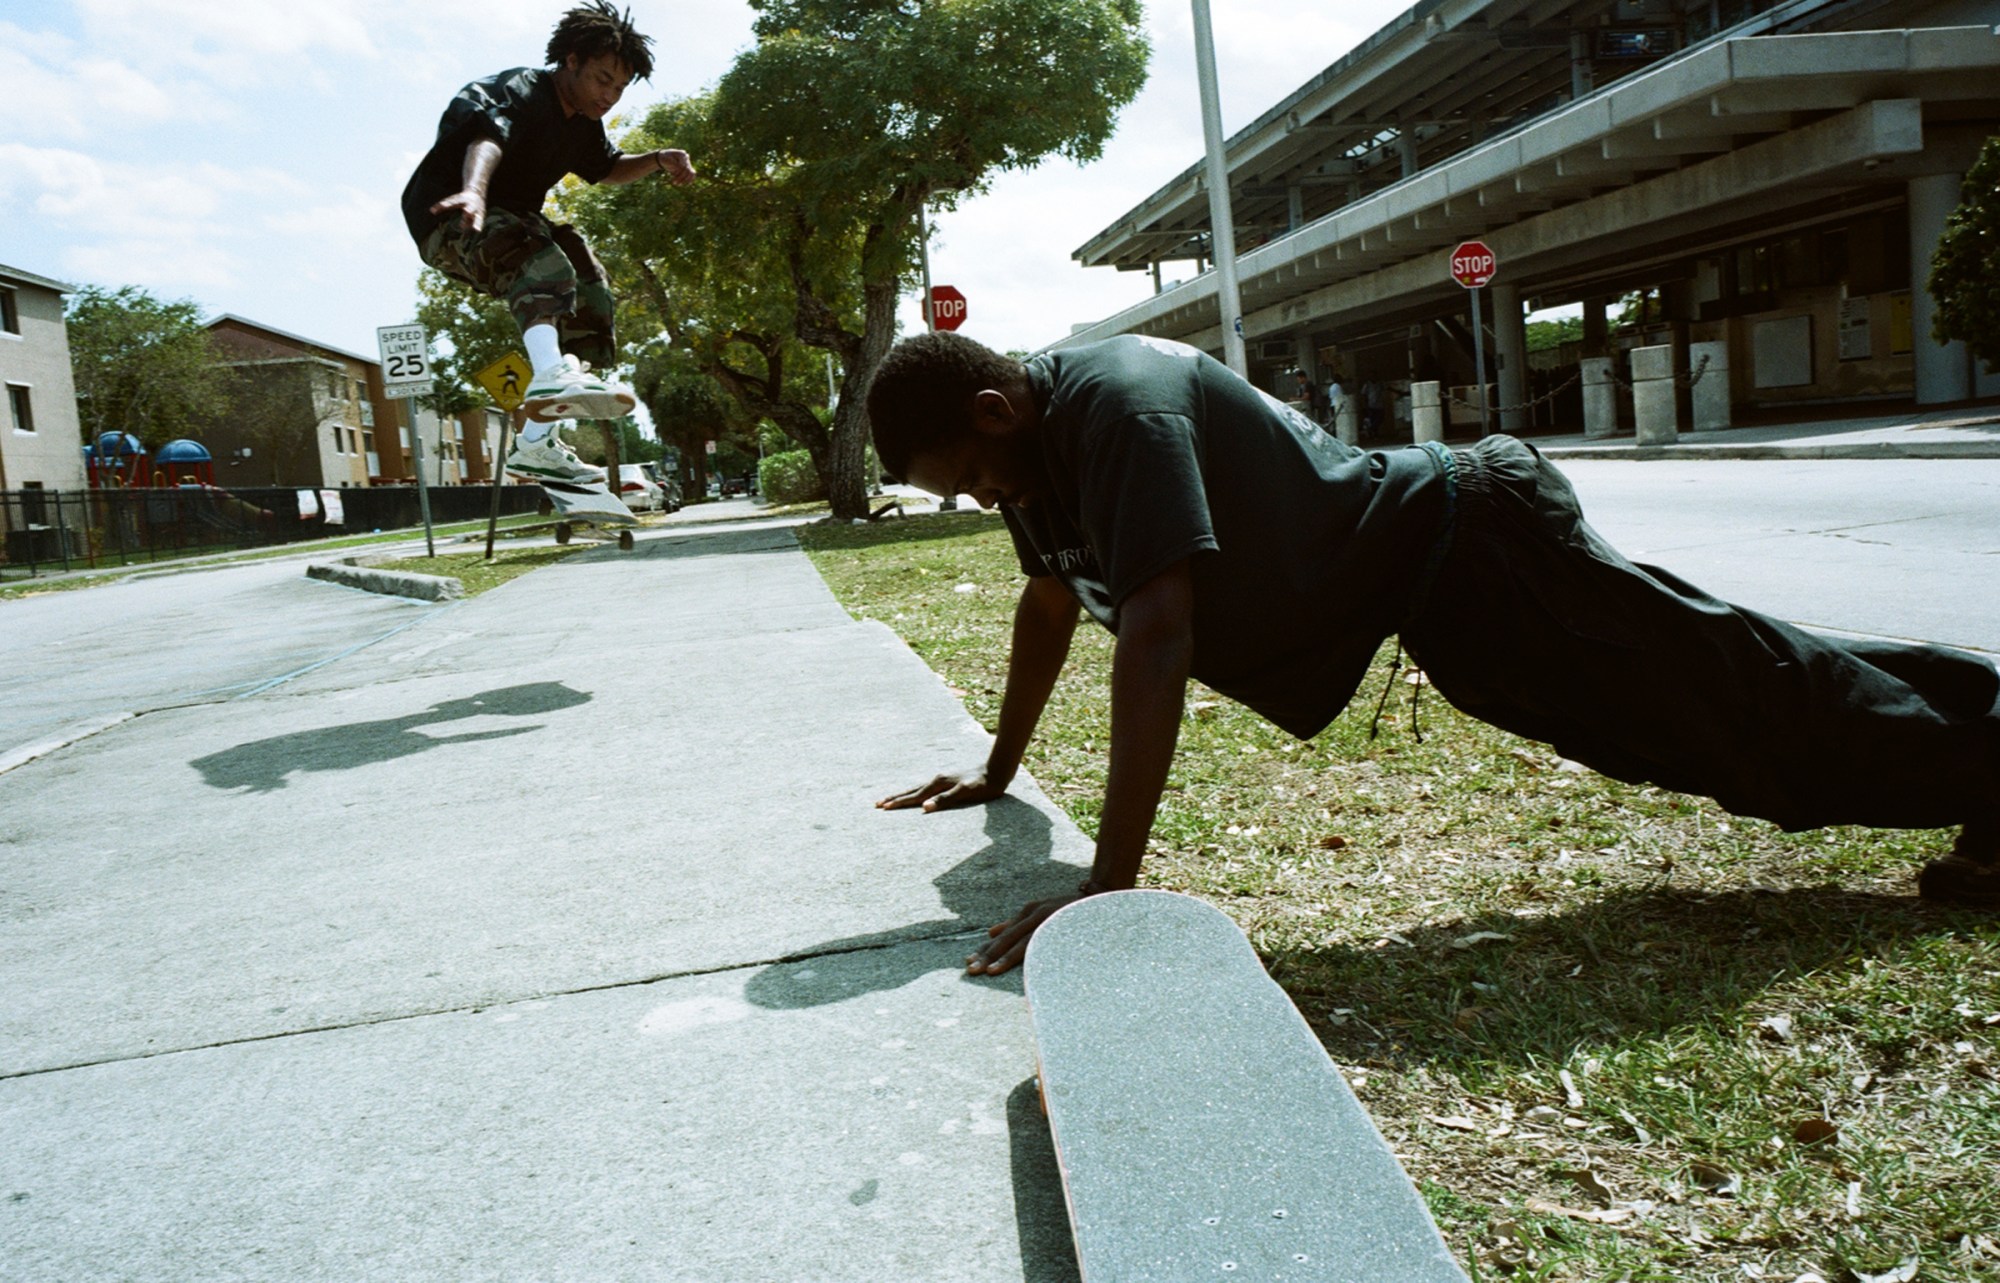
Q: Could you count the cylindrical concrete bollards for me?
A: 5